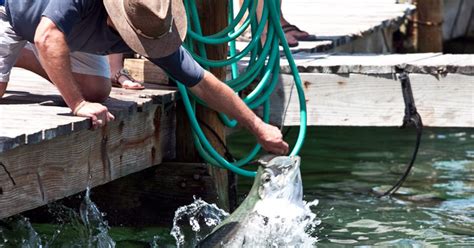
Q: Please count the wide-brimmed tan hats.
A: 1